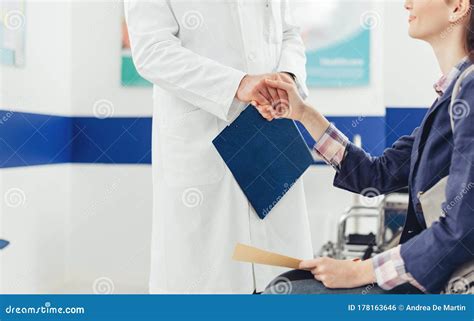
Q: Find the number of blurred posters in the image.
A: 3